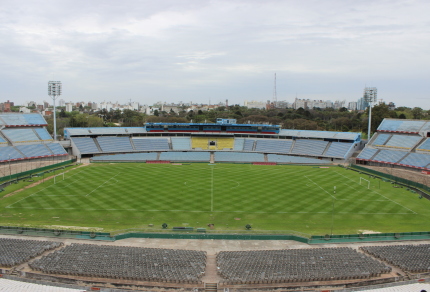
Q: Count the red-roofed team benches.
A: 2